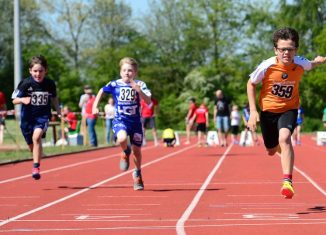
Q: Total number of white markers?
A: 4